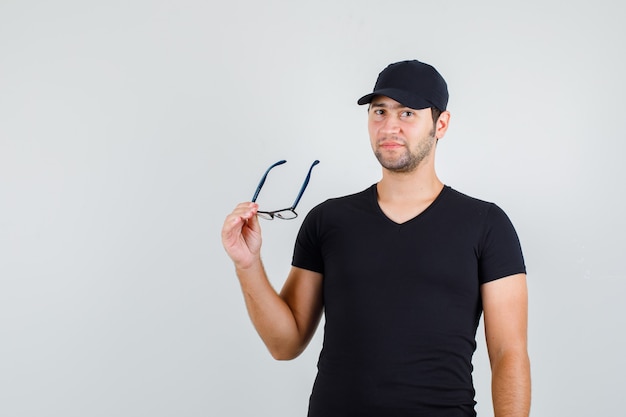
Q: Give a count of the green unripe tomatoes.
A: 0